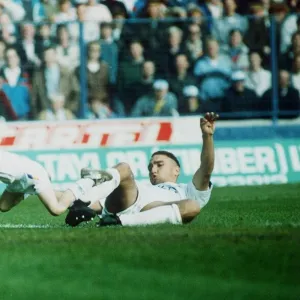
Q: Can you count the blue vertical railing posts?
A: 2